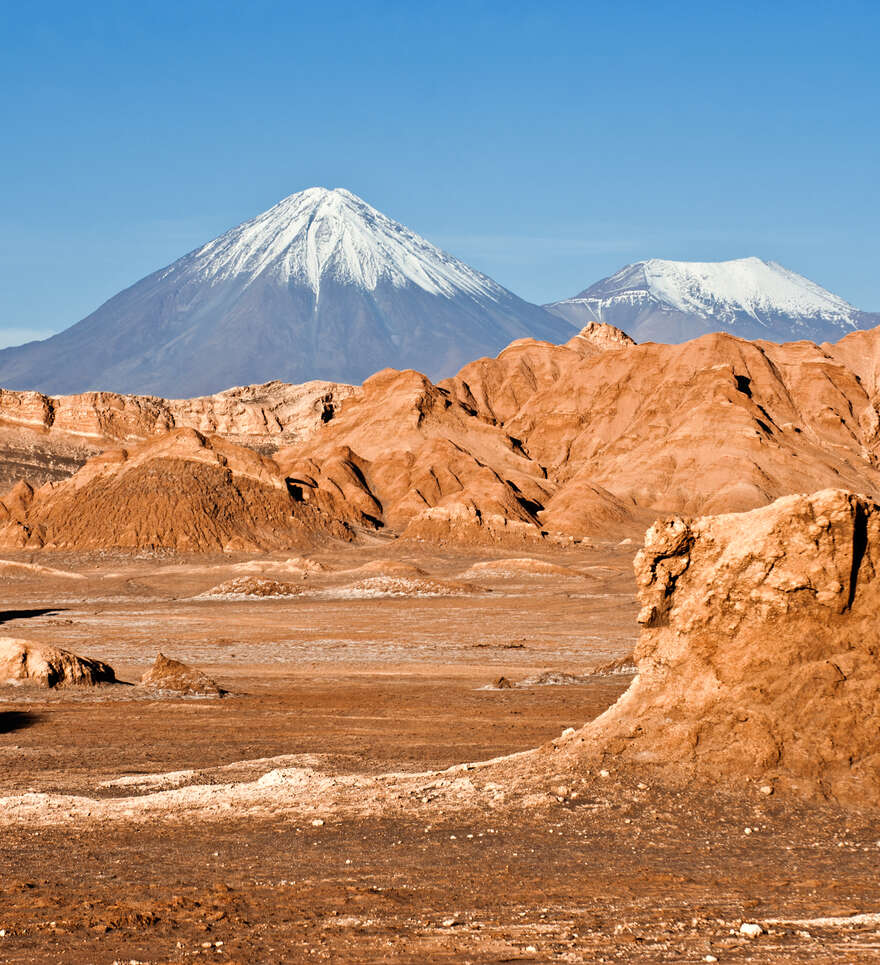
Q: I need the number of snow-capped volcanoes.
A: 2